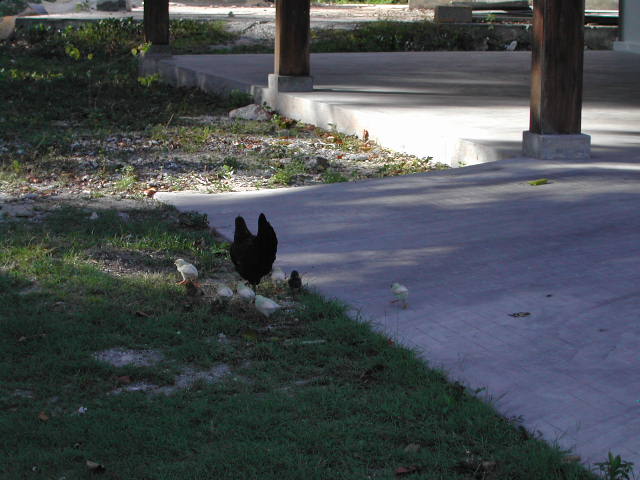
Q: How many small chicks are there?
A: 7